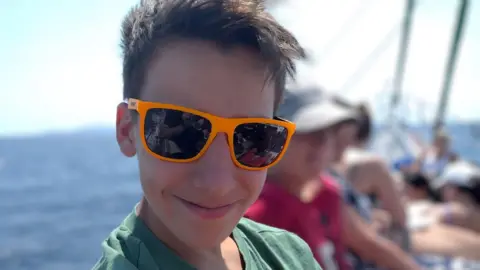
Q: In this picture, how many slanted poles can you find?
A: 2